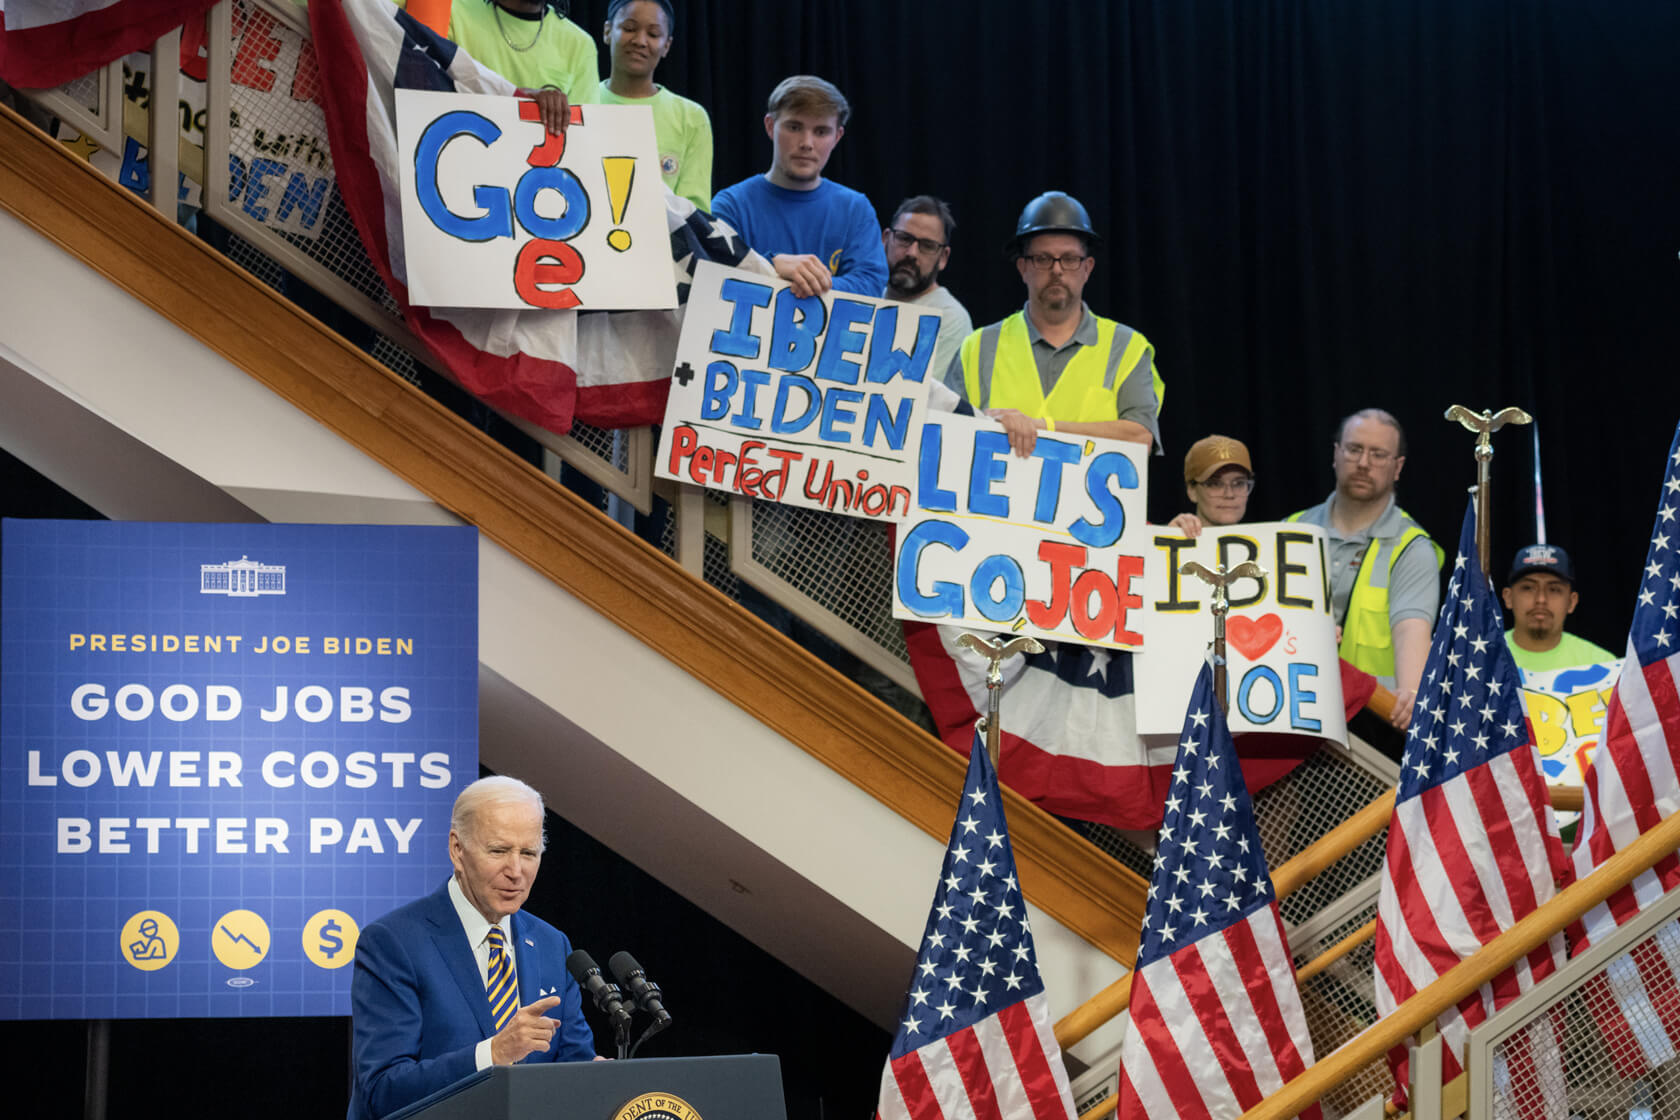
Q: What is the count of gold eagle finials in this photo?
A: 3